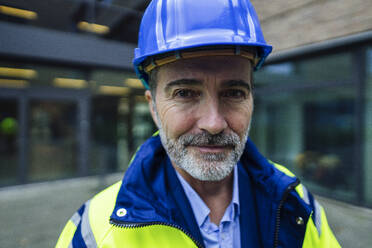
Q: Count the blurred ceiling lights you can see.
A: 7